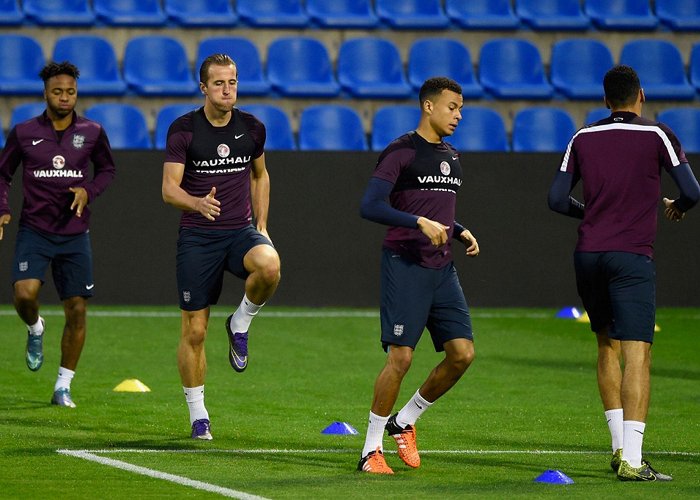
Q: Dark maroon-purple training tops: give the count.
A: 4